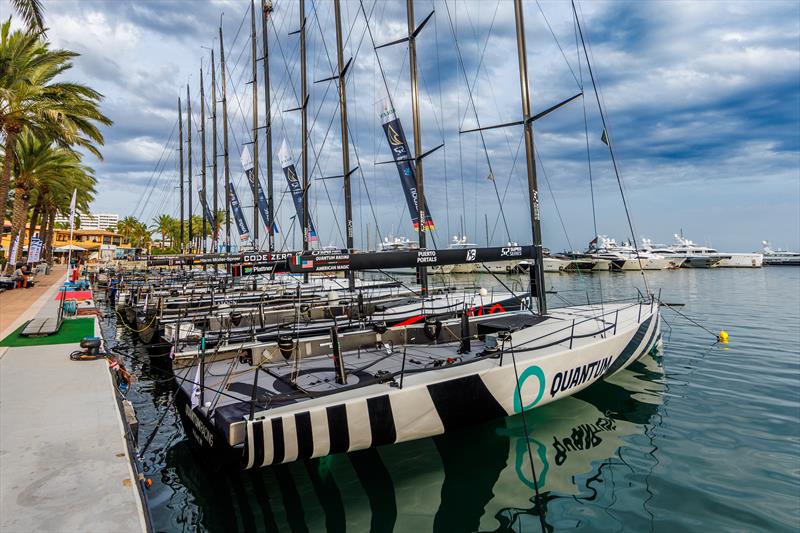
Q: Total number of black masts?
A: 11